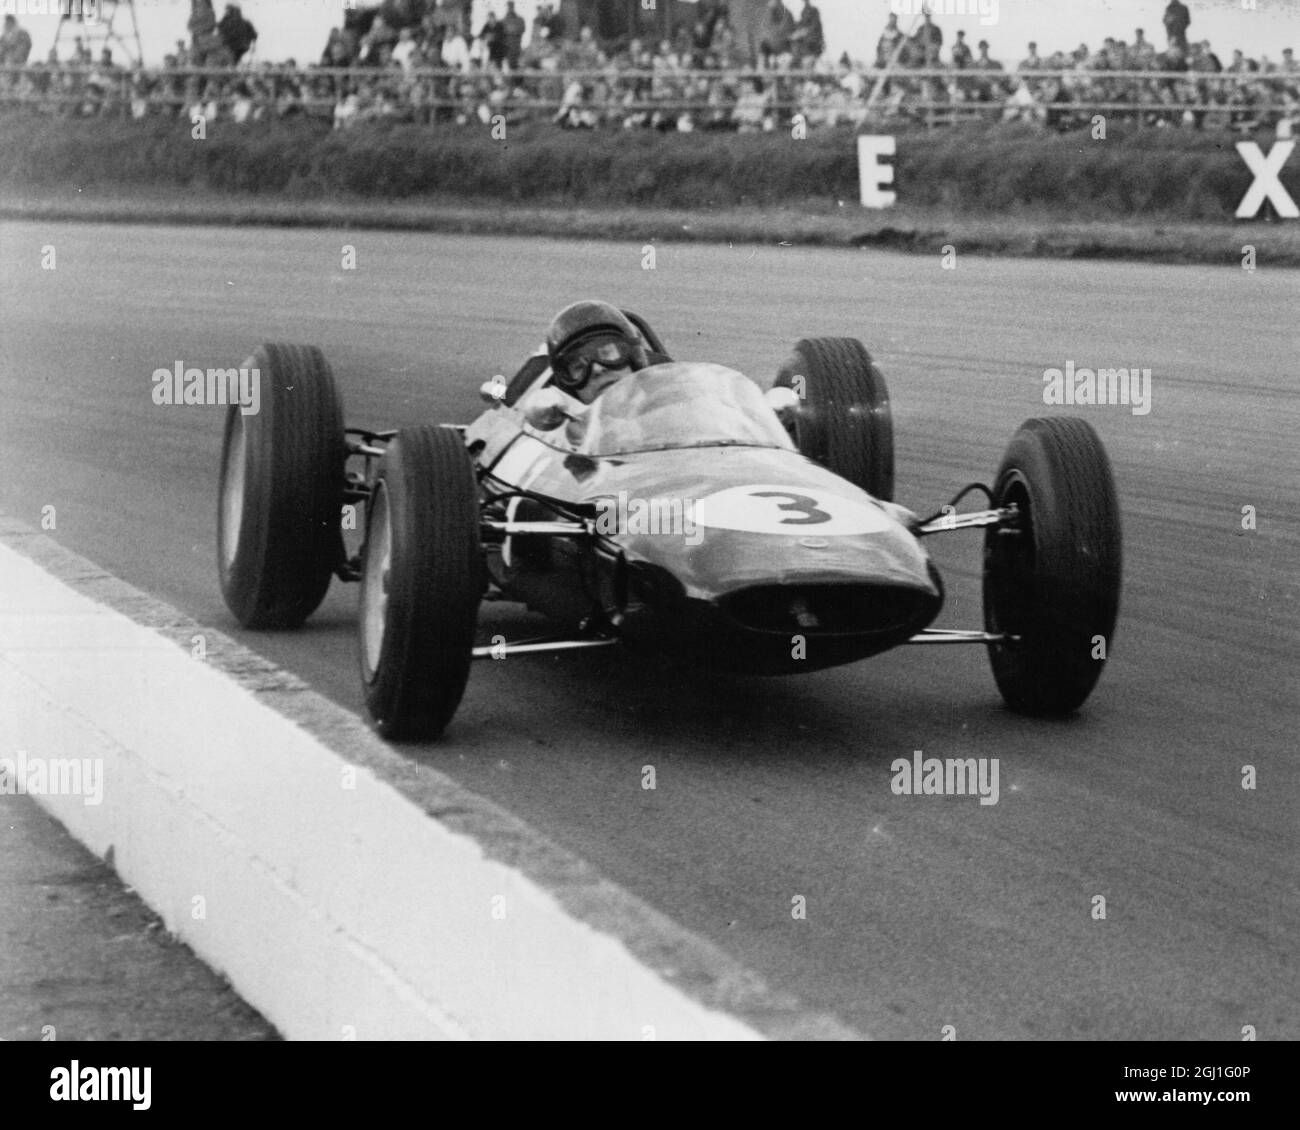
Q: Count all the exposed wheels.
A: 4